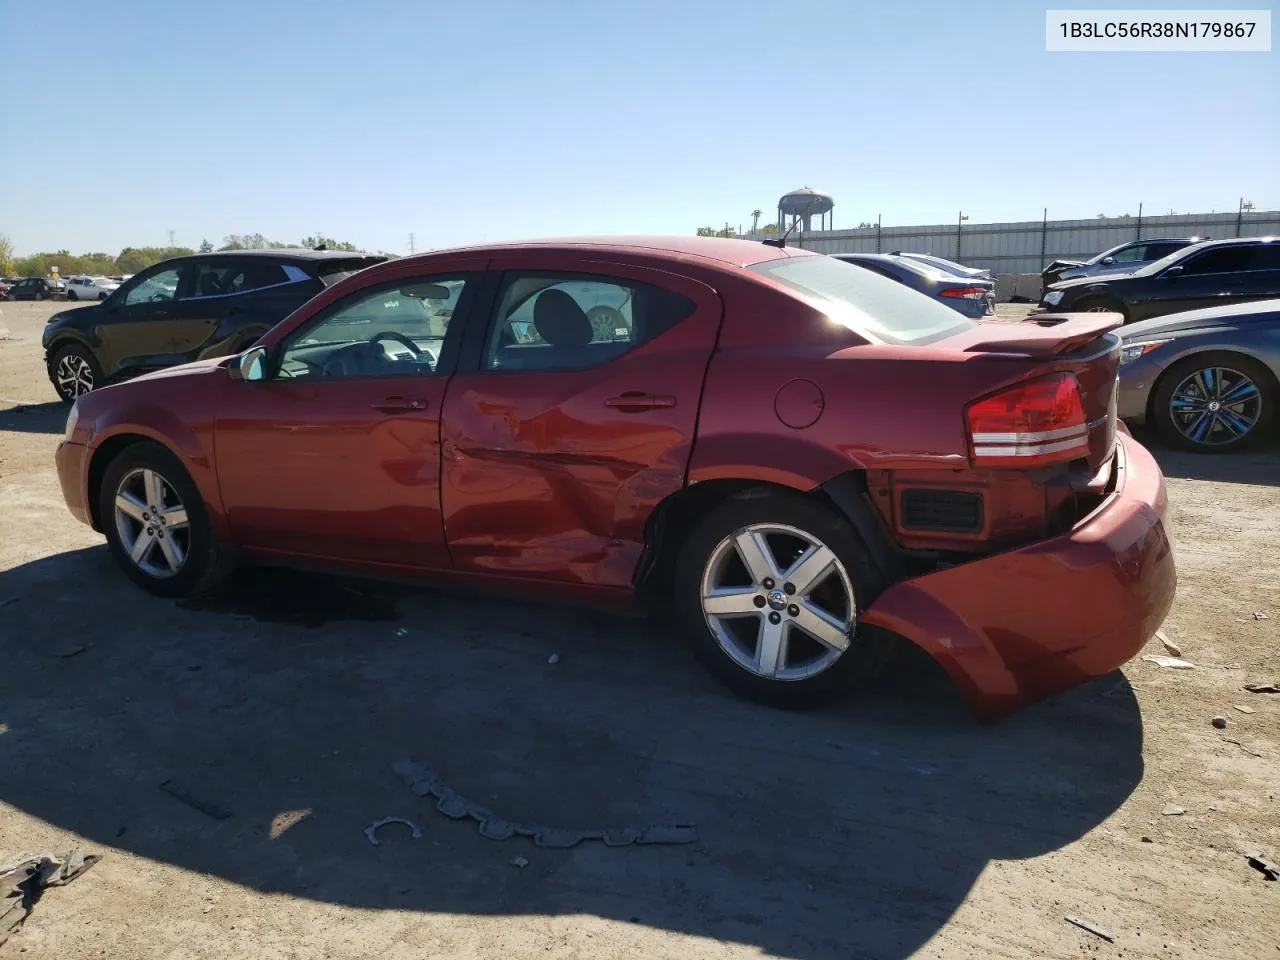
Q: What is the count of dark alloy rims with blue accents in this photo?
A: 1